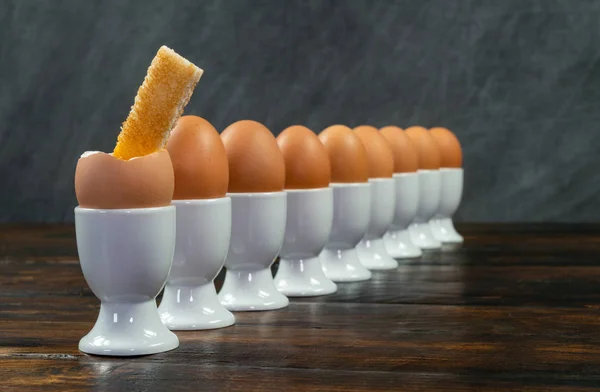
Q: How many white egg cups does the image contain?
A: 9